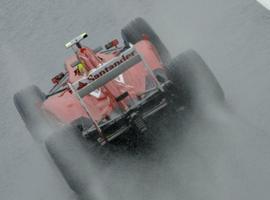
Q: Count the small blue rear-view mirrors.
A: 0